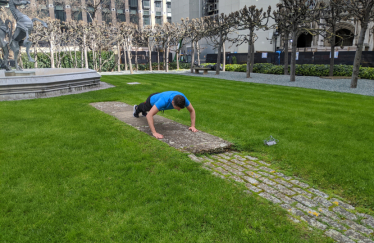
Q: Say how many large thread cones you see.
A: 0